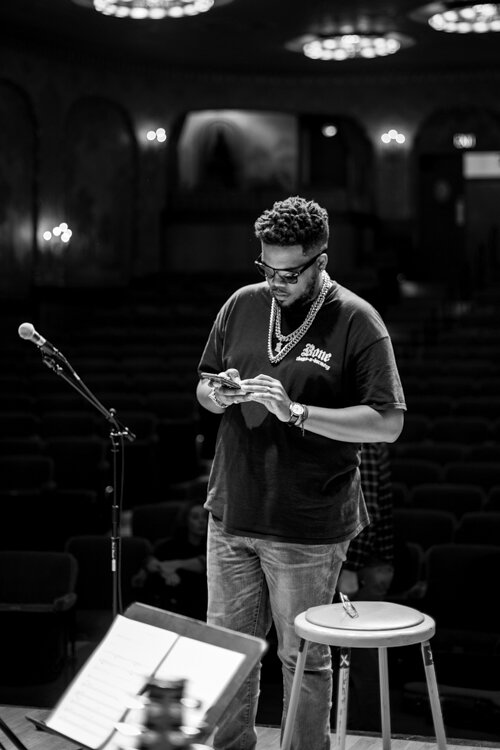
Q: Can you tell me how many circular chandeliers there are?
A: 3